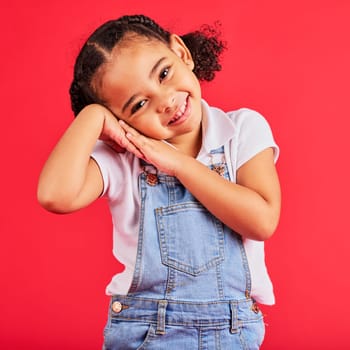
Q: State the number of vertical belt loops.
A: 2